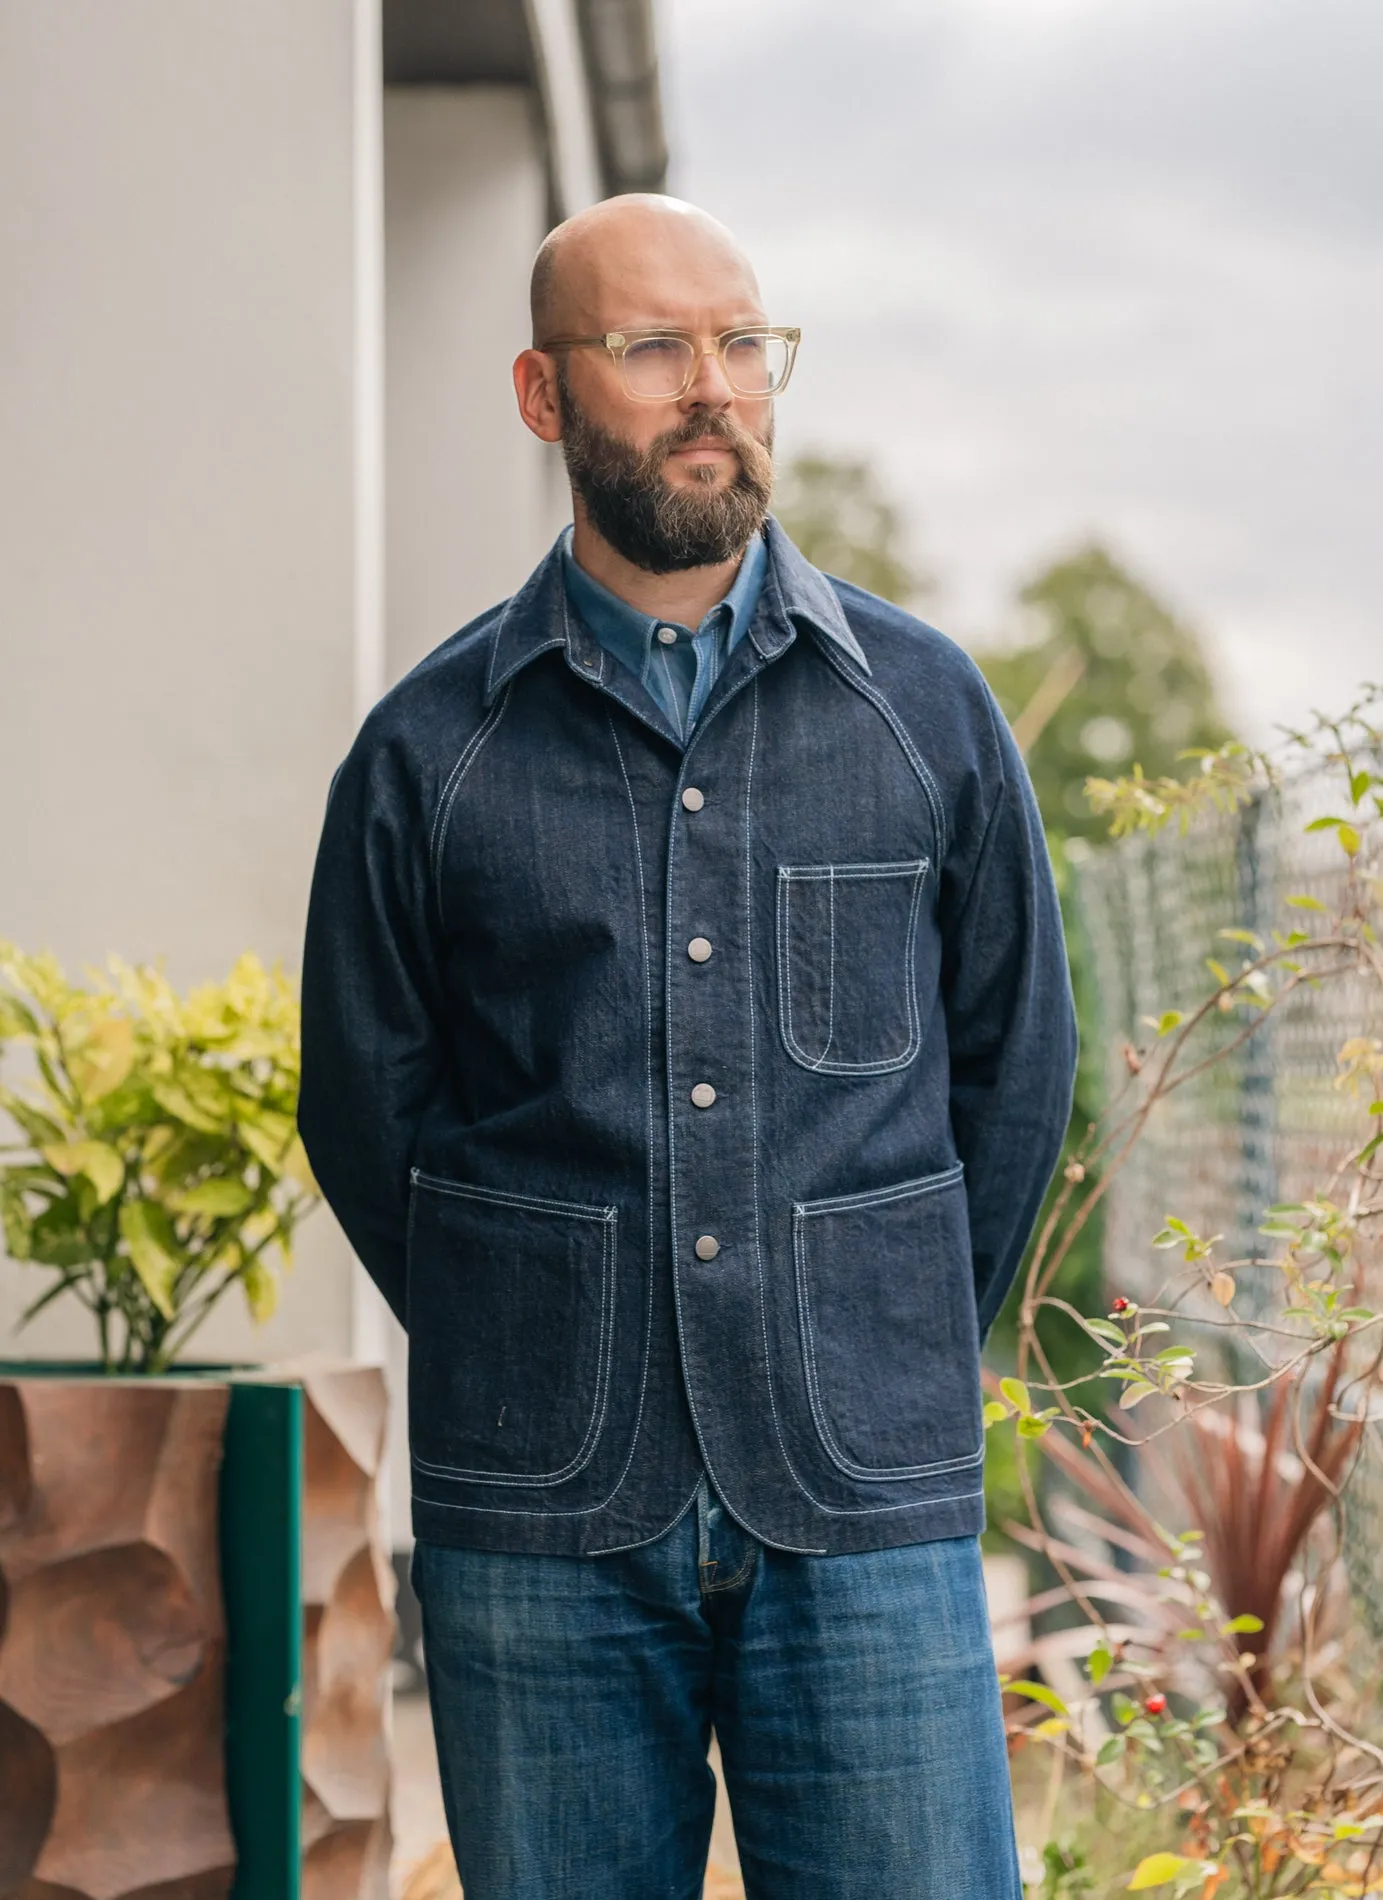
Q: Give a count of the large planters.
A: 1